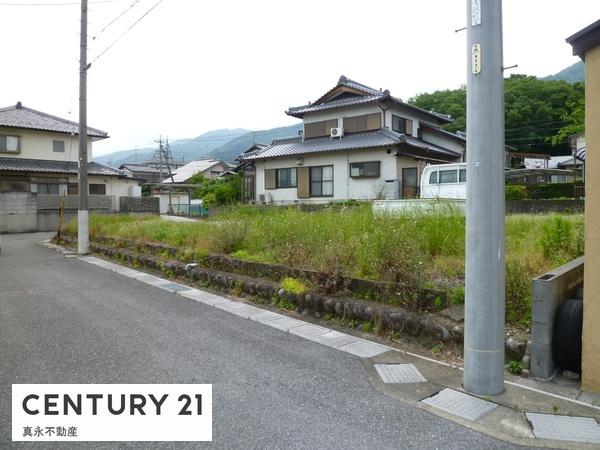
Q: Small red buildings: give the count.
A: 0